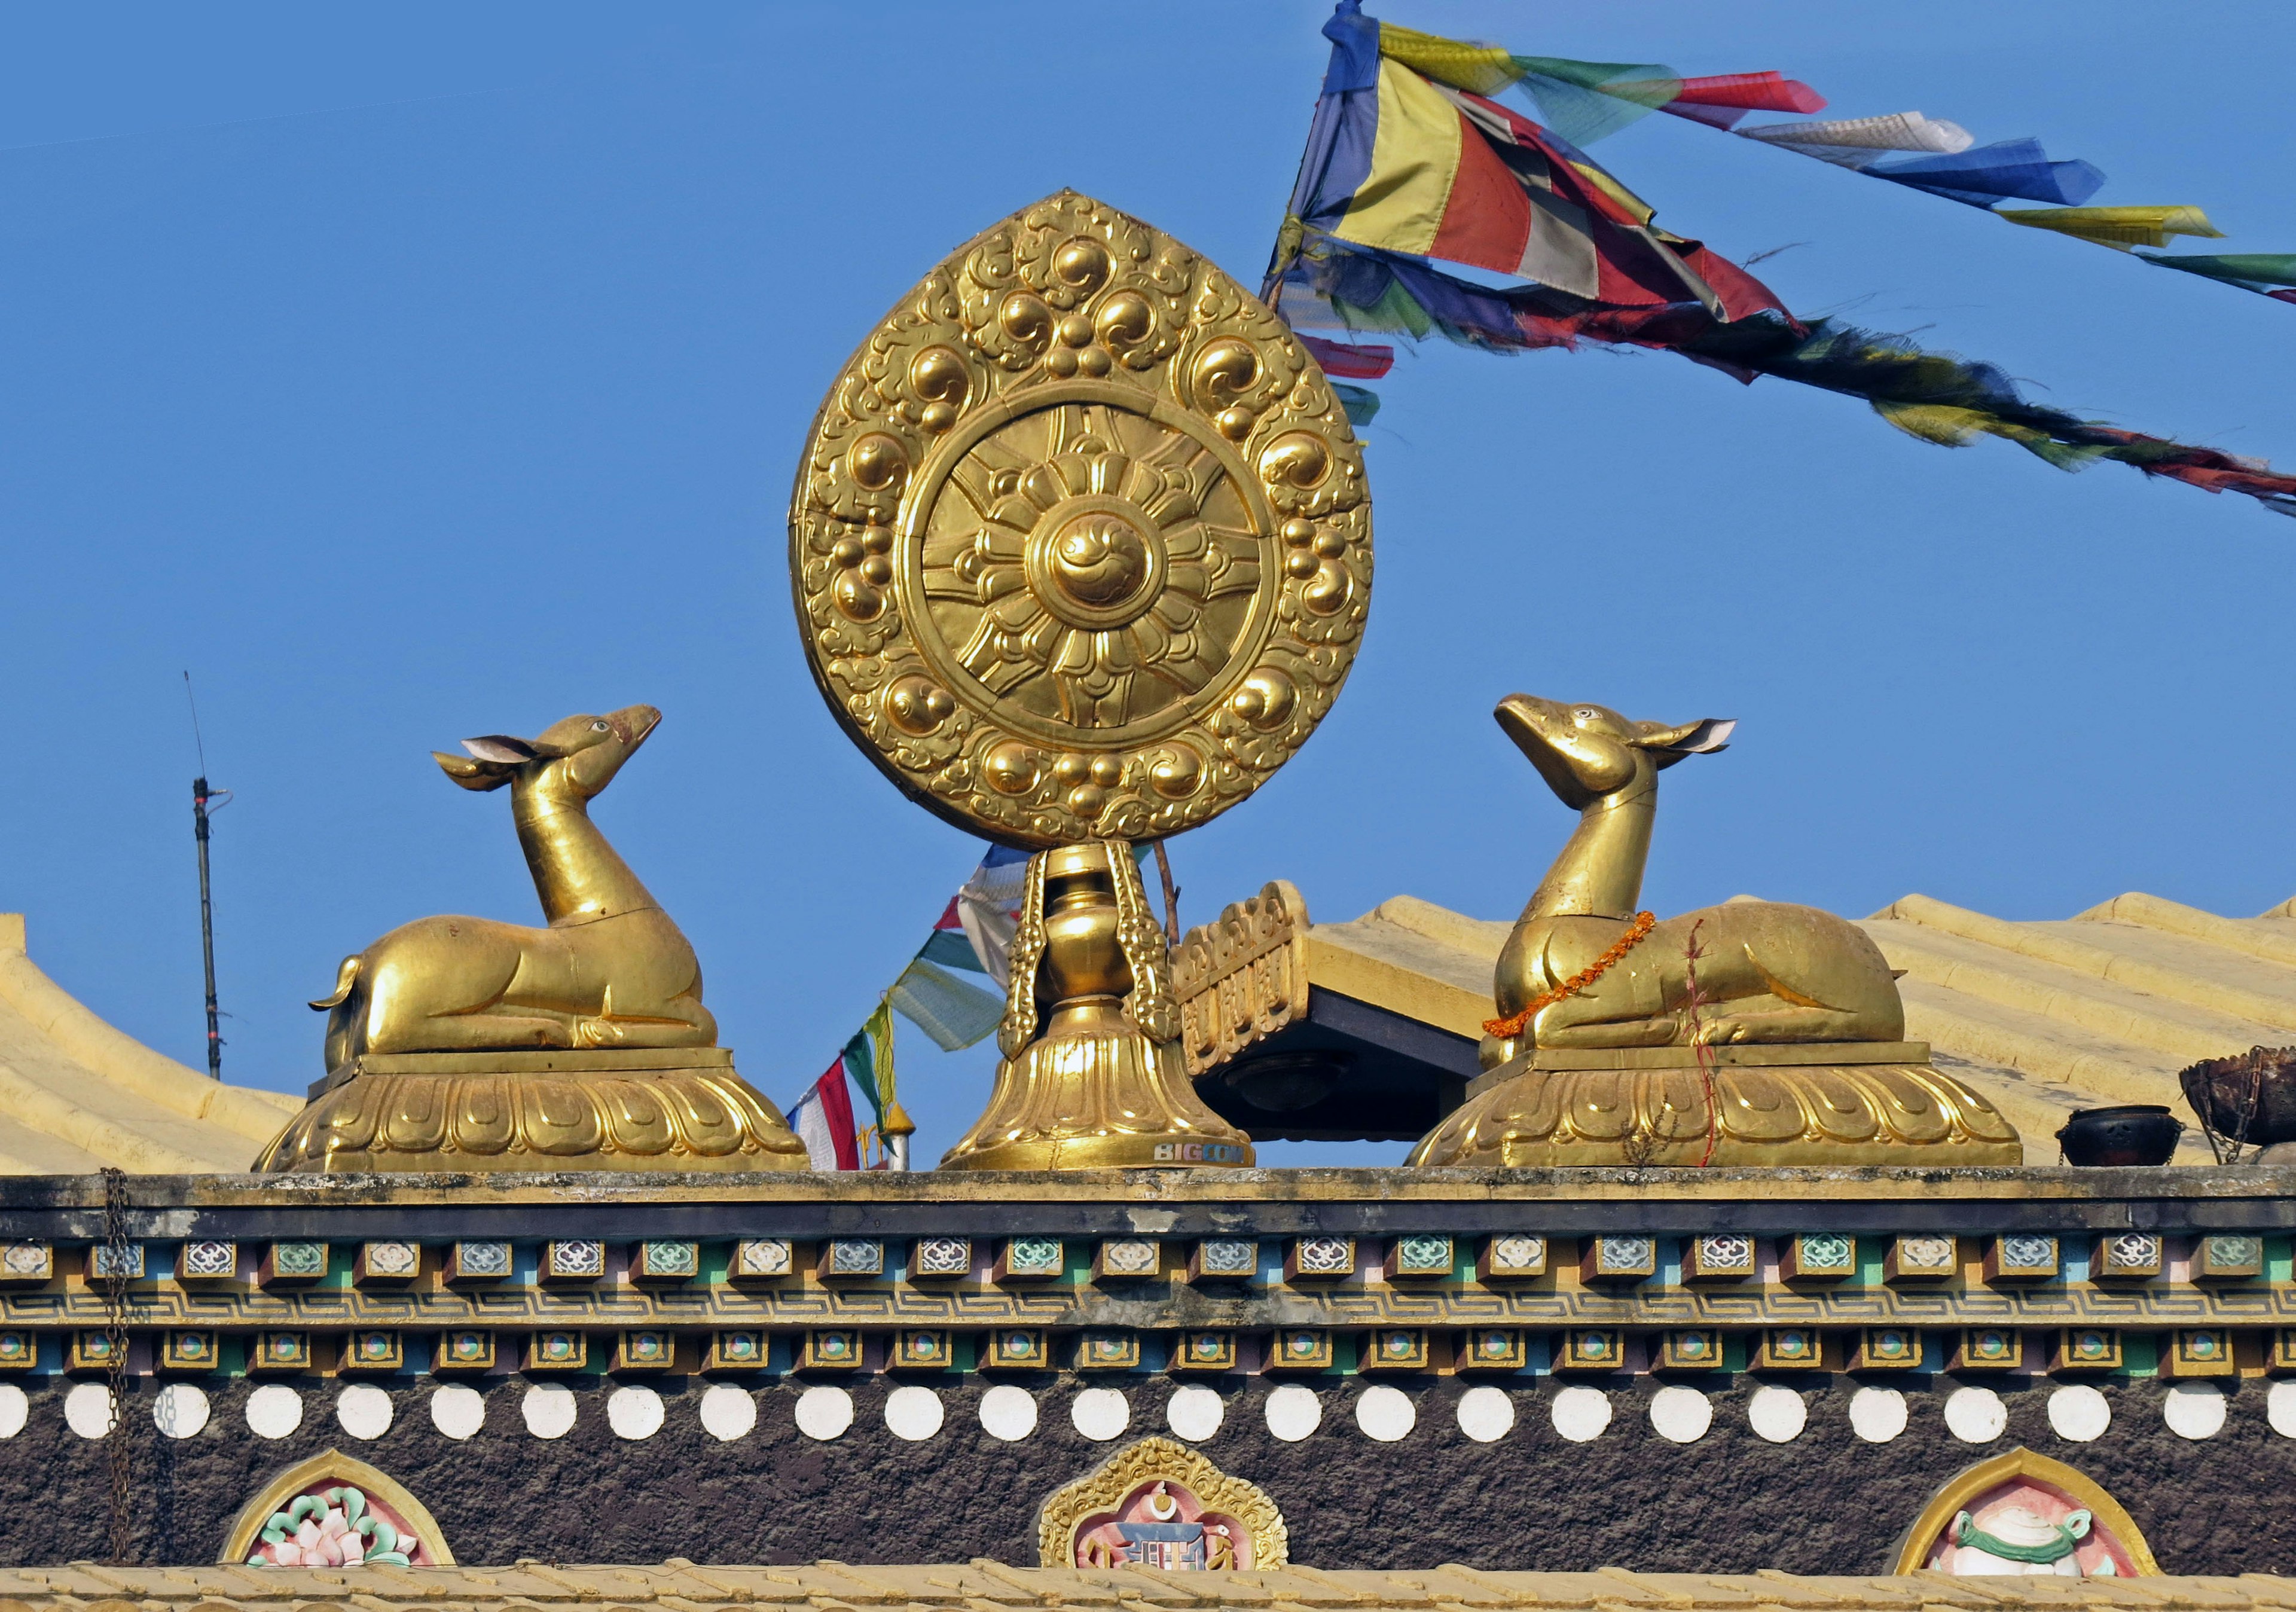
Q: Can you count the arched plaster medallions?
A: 3